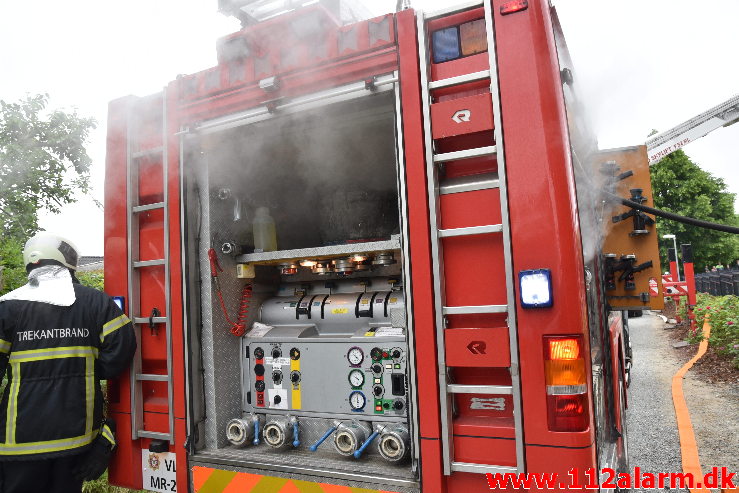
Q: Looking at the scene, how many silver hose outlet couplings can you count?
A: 4